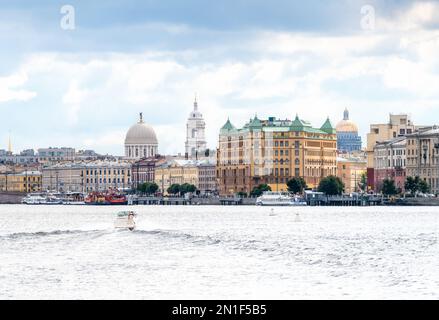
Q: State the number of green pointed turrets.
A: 4